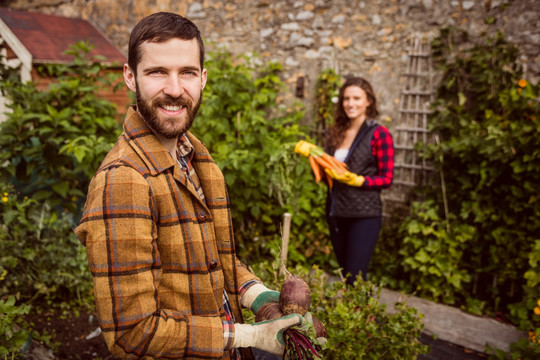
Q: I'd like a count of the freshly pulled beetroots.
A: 3